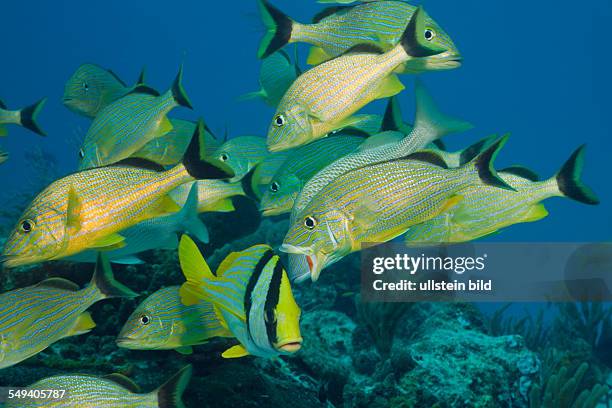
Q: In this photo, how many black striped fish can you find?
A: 1